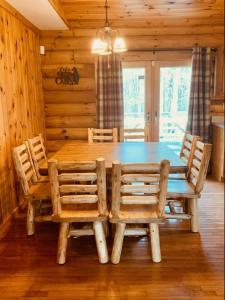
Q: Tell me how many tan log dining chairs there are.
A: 8